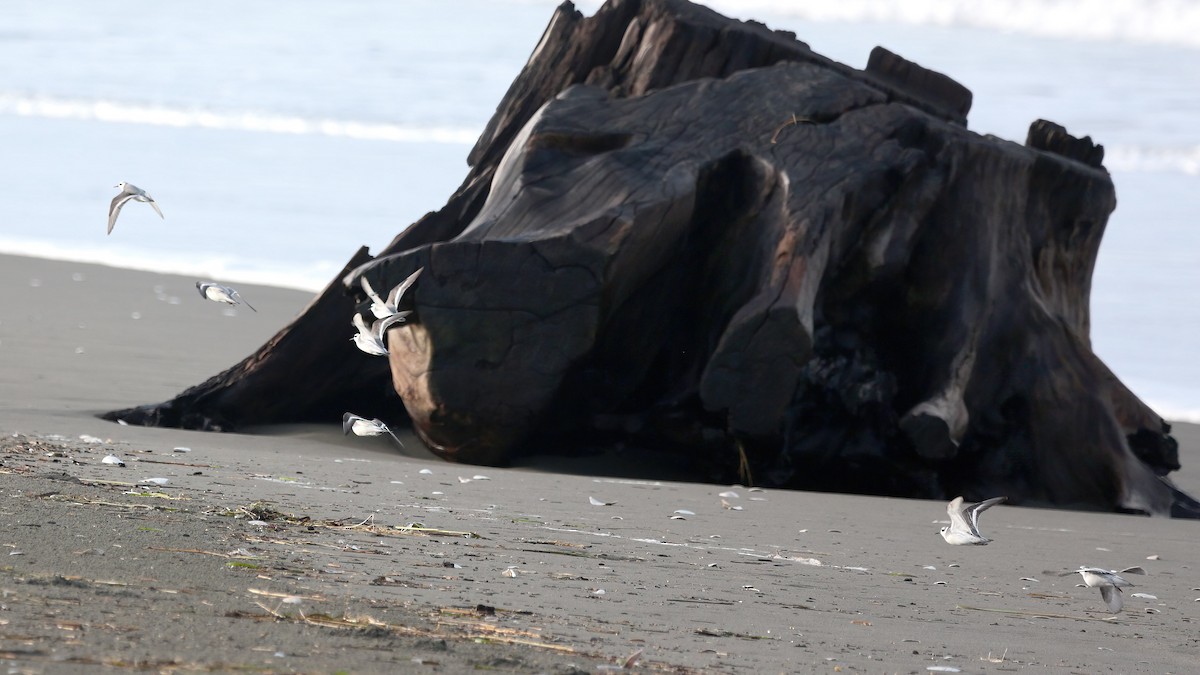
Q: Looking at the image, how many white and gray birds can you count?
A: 7